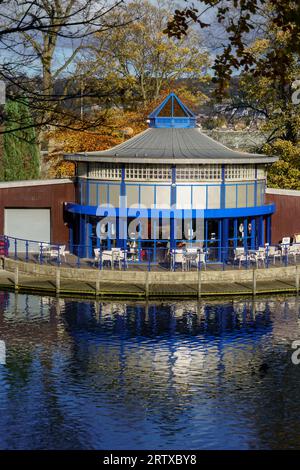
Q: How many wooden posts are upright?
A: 7